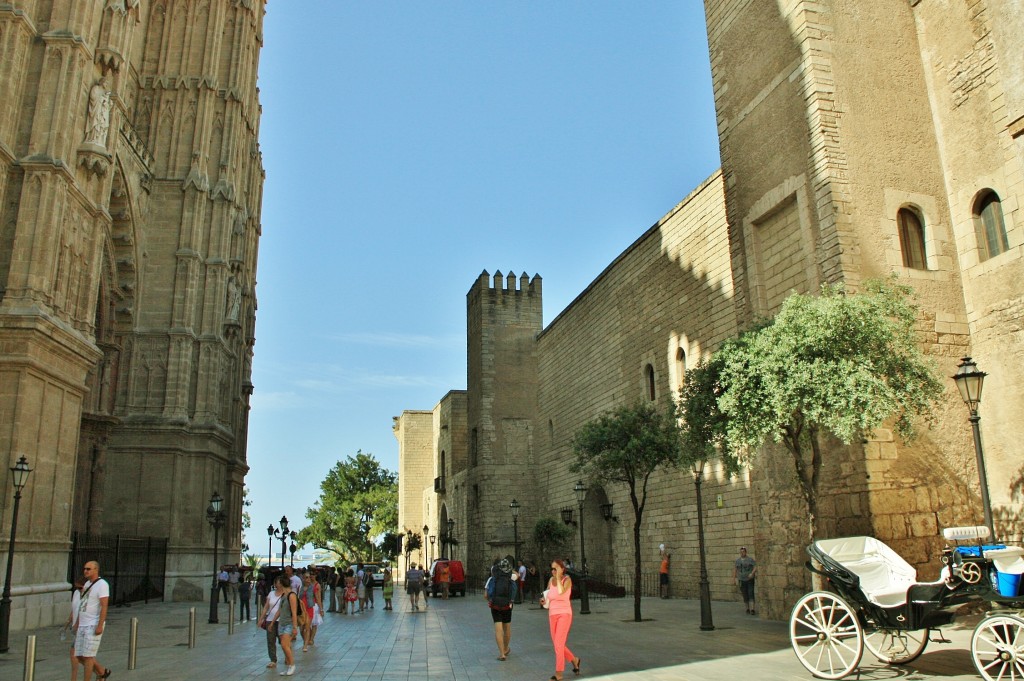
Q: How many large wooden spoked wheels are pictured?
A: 3